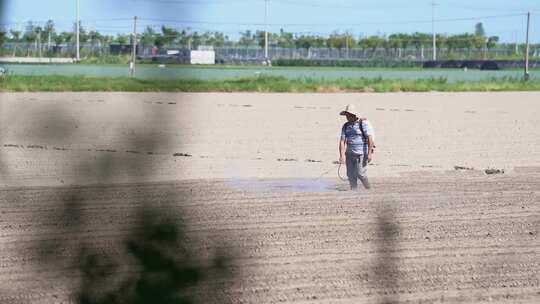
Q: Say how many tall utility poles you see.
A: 5